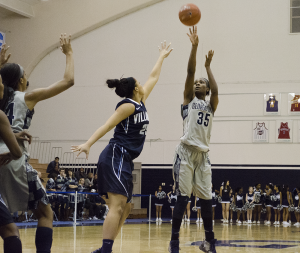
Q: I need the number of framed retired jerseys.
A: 4